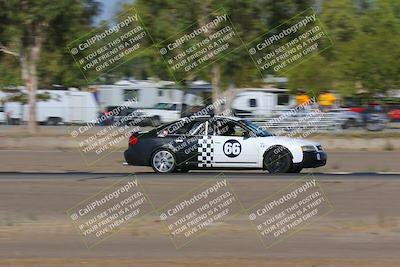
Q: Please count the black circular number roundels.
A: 1